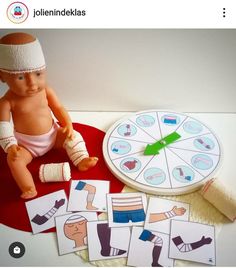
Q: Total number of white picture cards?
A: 8